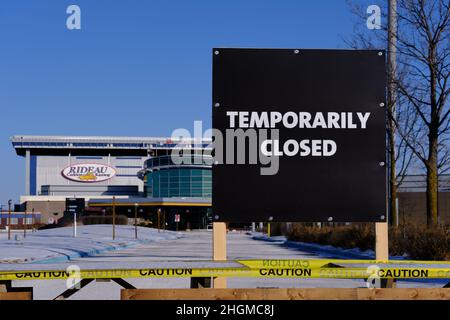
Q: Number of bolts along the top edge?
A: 3